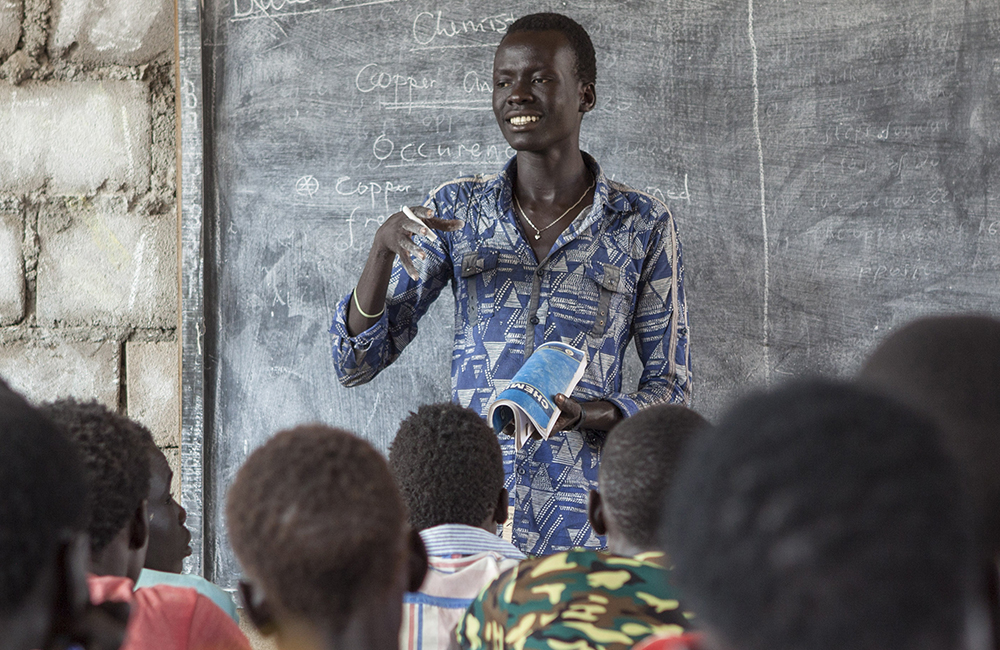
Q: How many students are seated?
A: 8